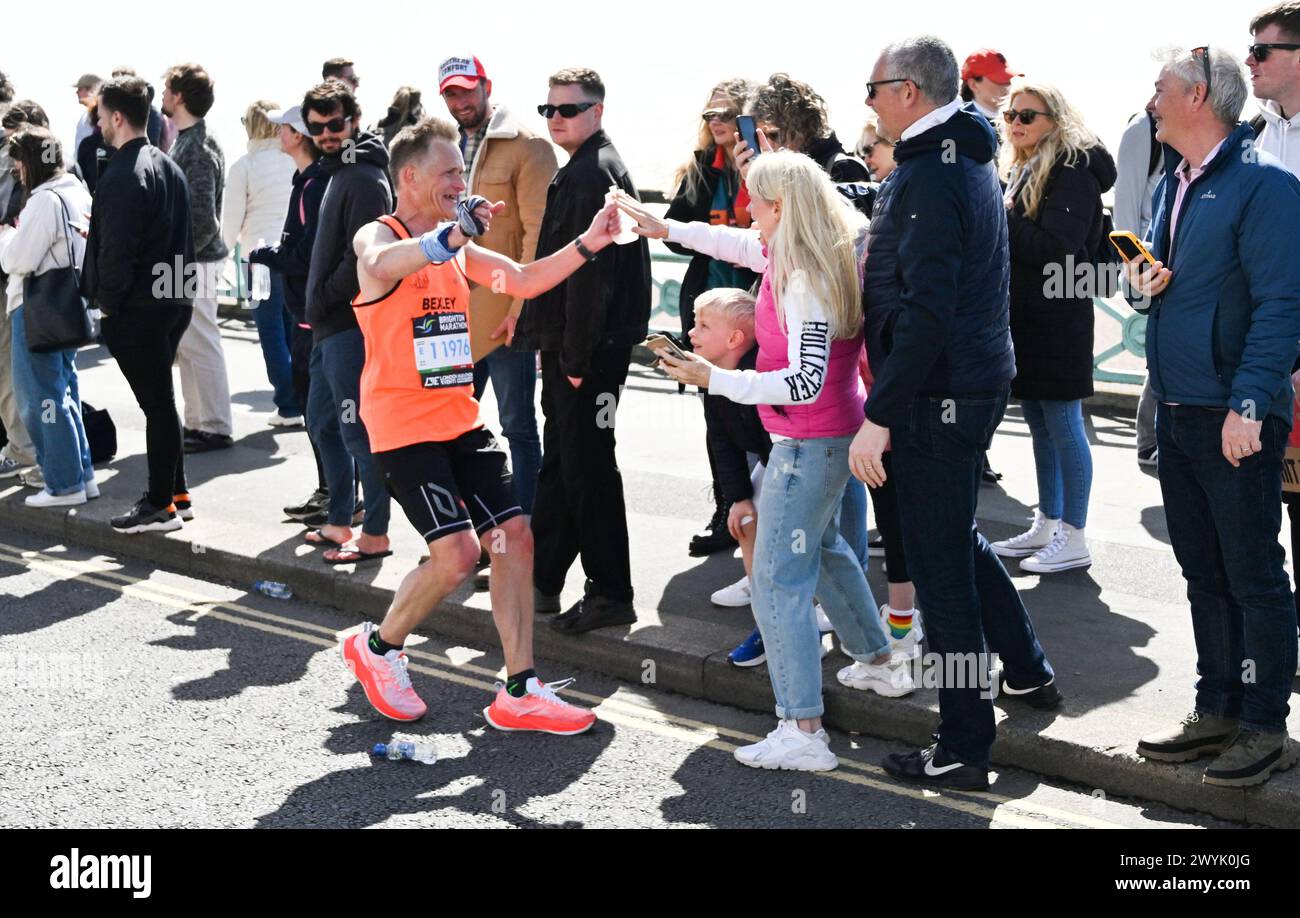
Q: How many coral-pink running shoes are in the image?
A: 2